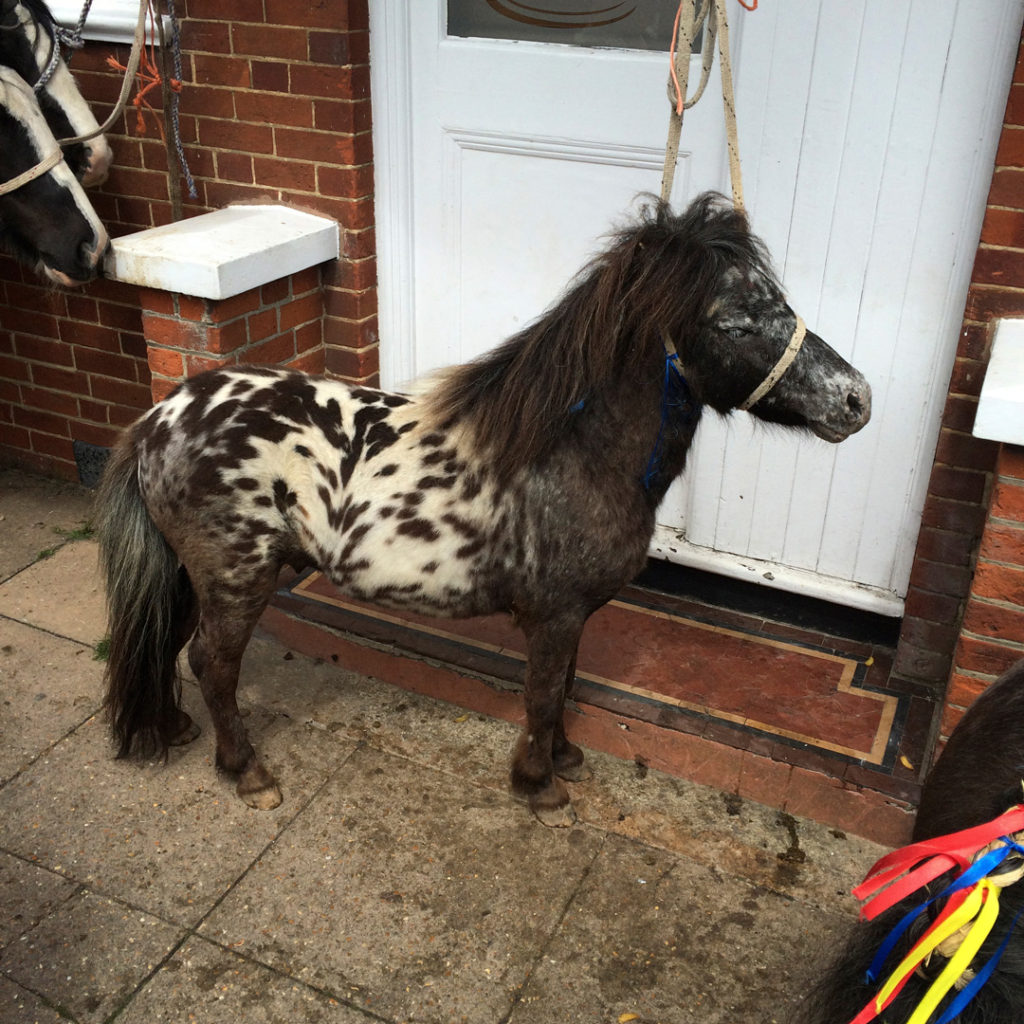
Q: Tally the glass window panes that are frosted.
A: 1